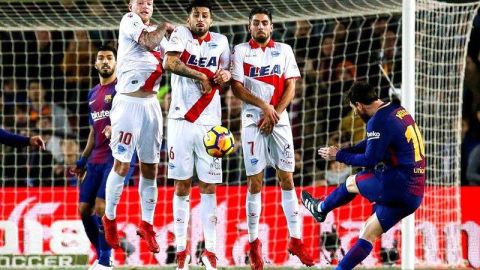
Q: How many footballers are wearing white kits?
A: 3